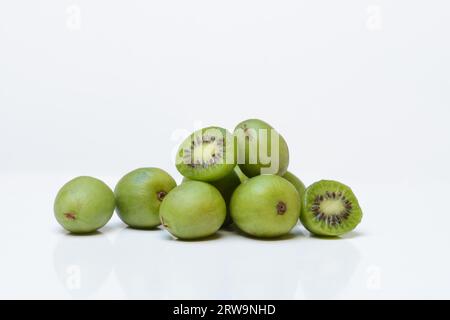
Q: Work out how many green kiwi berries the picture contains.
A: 9